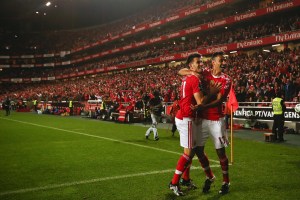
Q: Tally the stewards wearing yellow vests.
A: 4